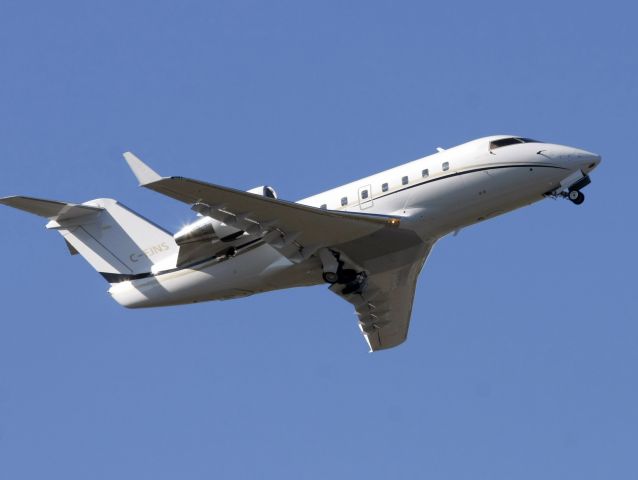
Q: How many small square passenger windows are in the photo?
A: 7